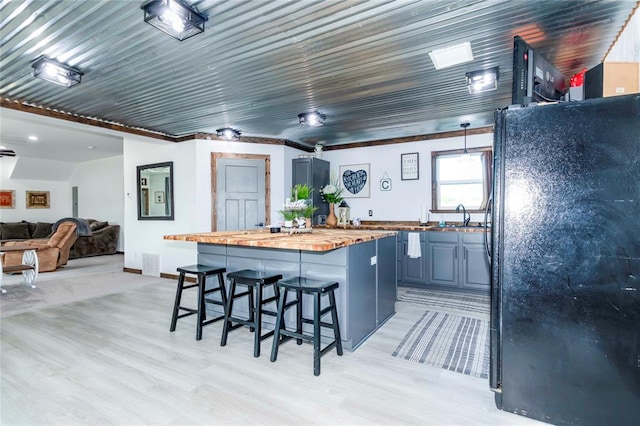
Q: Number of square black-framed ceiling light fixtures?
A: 5